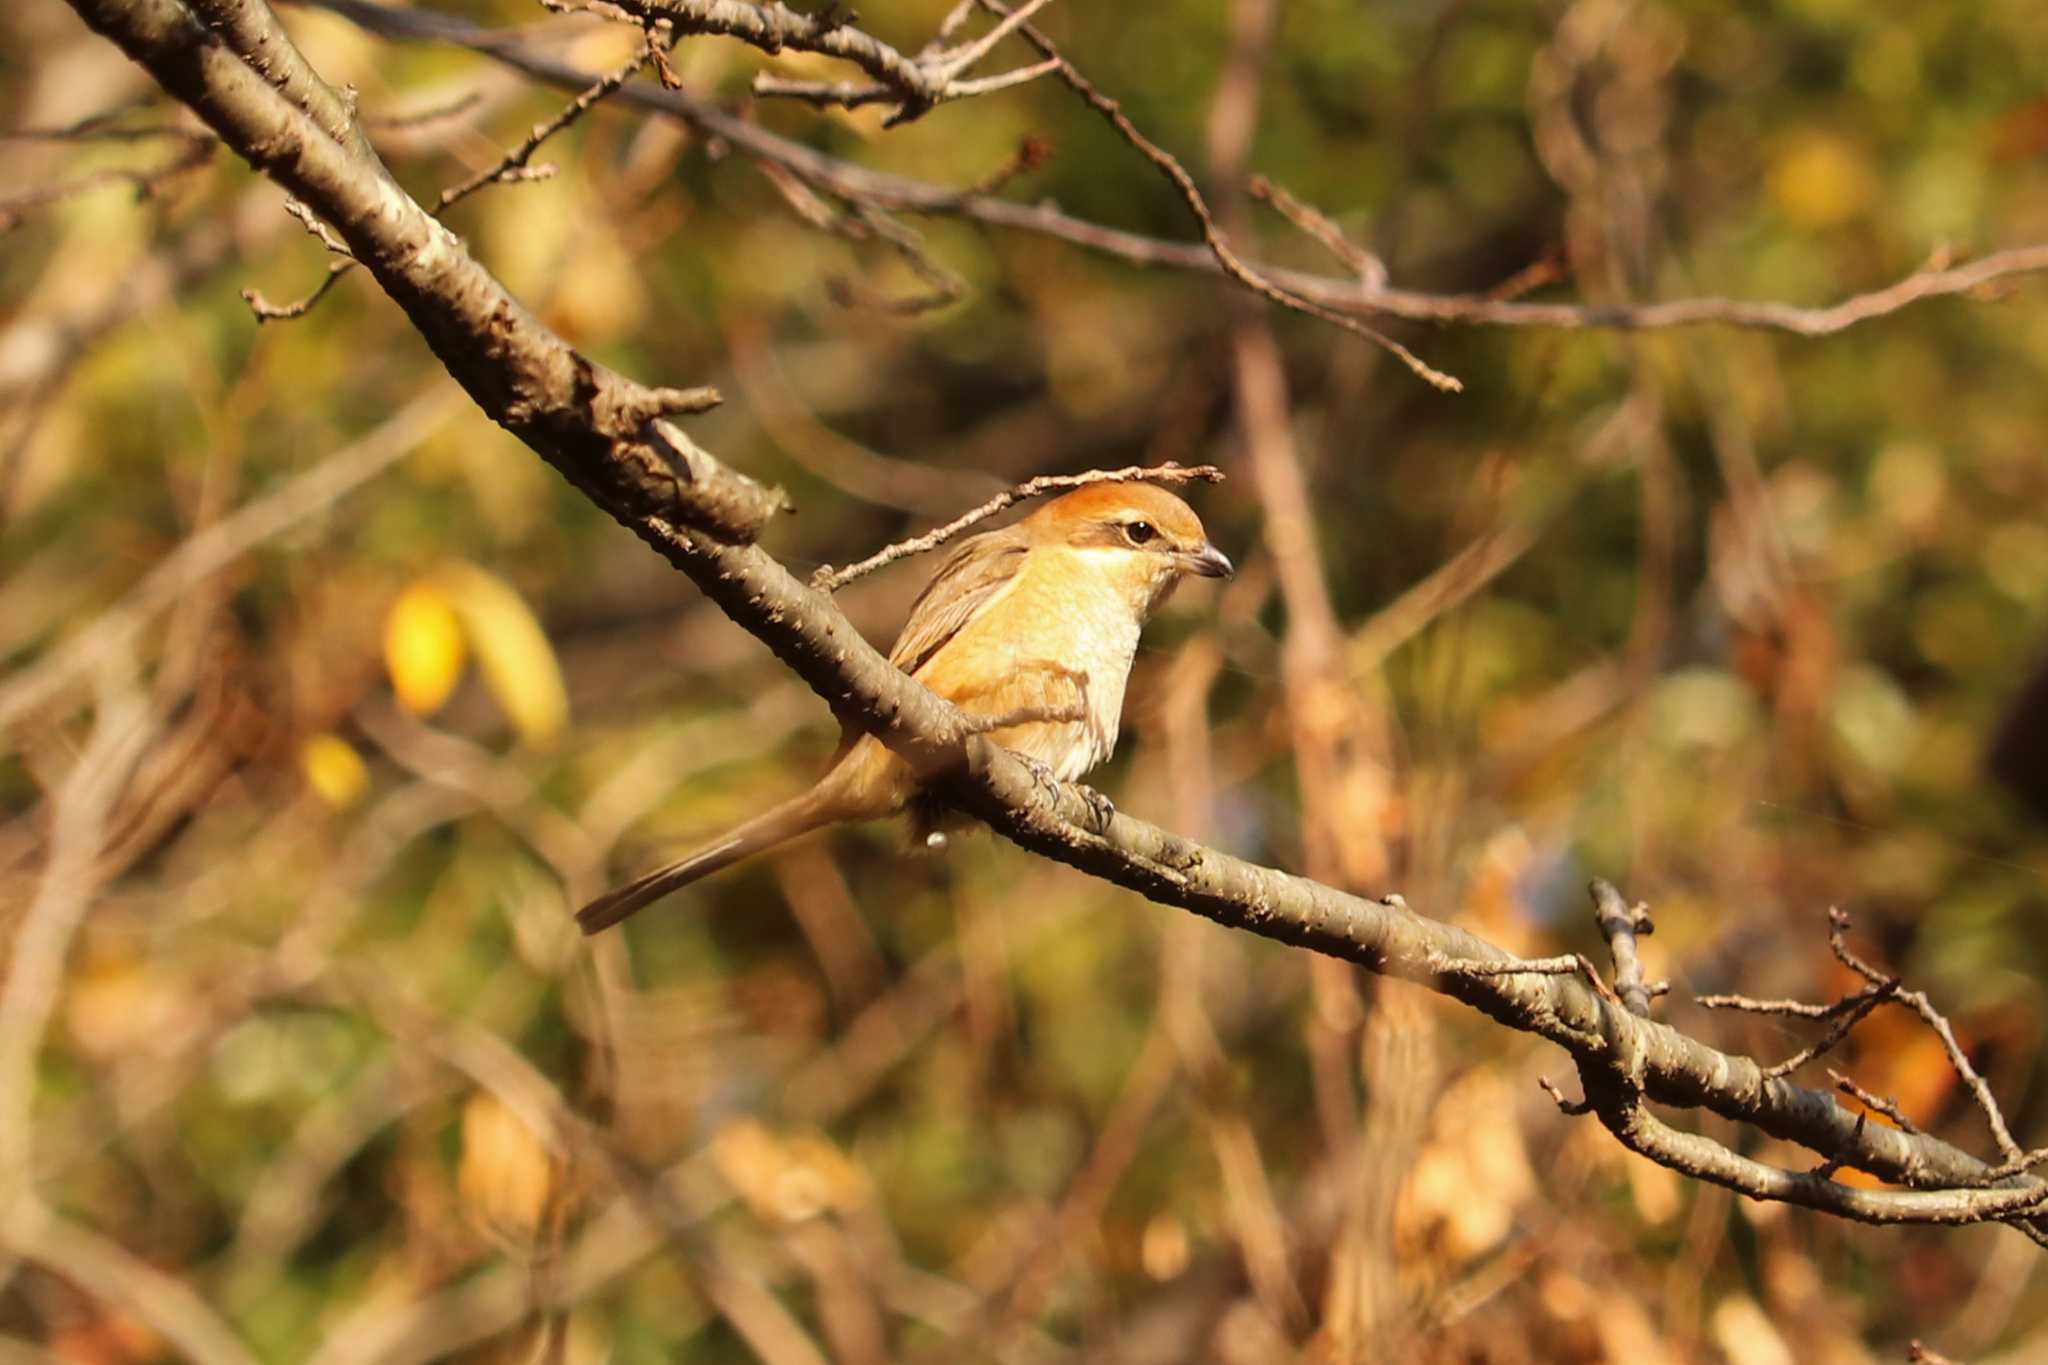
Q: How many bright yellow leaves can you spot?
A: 3